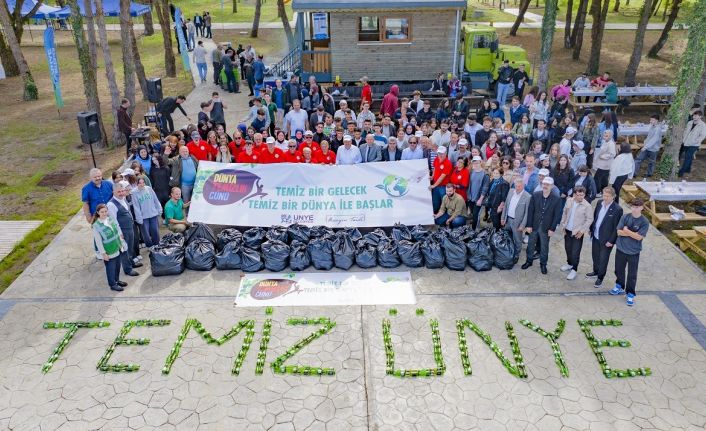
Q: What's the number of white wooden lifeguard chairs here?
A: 0